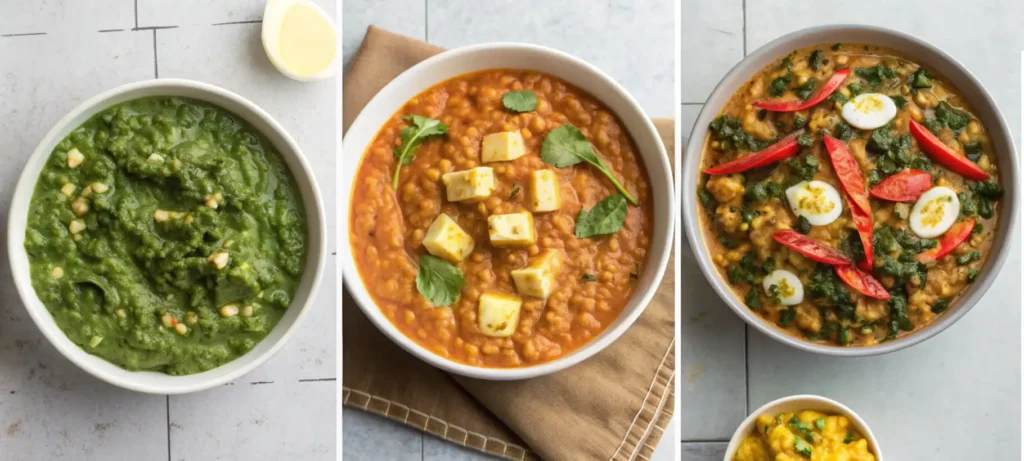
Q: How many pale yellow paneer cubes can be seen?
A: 7